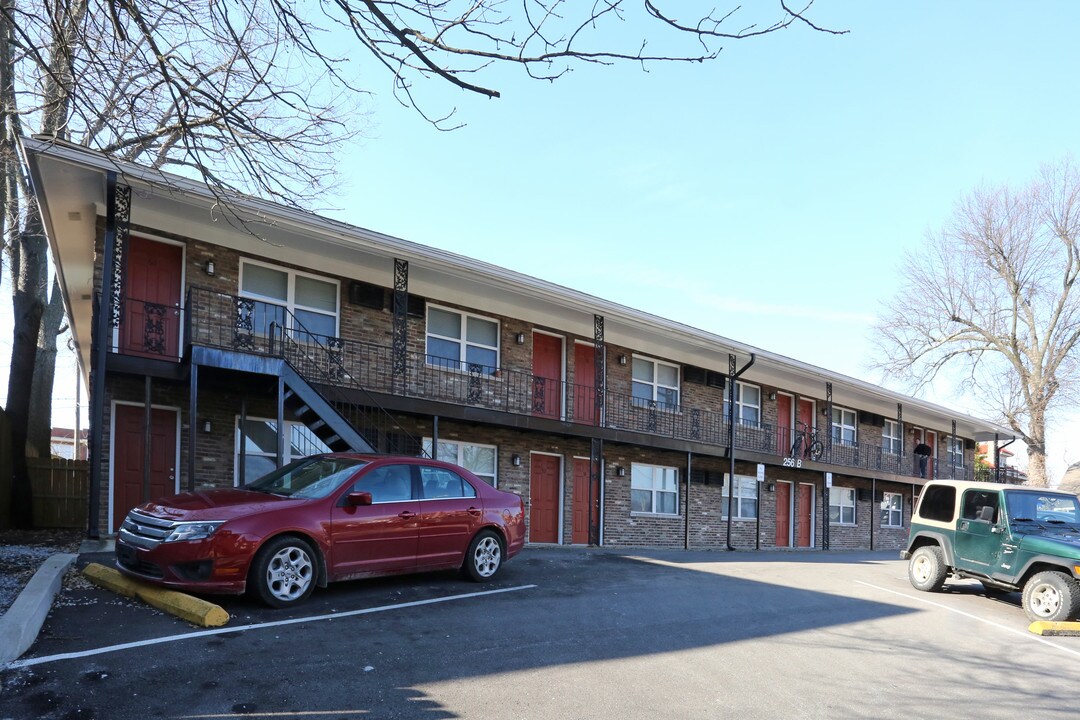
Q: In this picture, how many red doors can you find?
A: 12